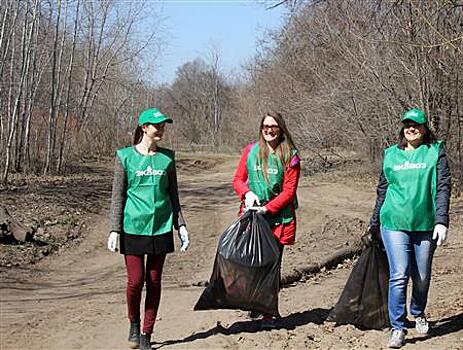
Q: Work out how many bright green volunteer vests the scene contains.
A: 3